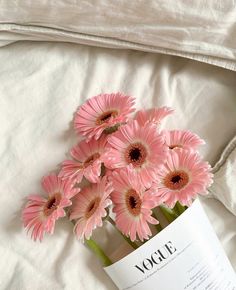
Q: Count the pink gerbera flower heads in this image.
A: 9